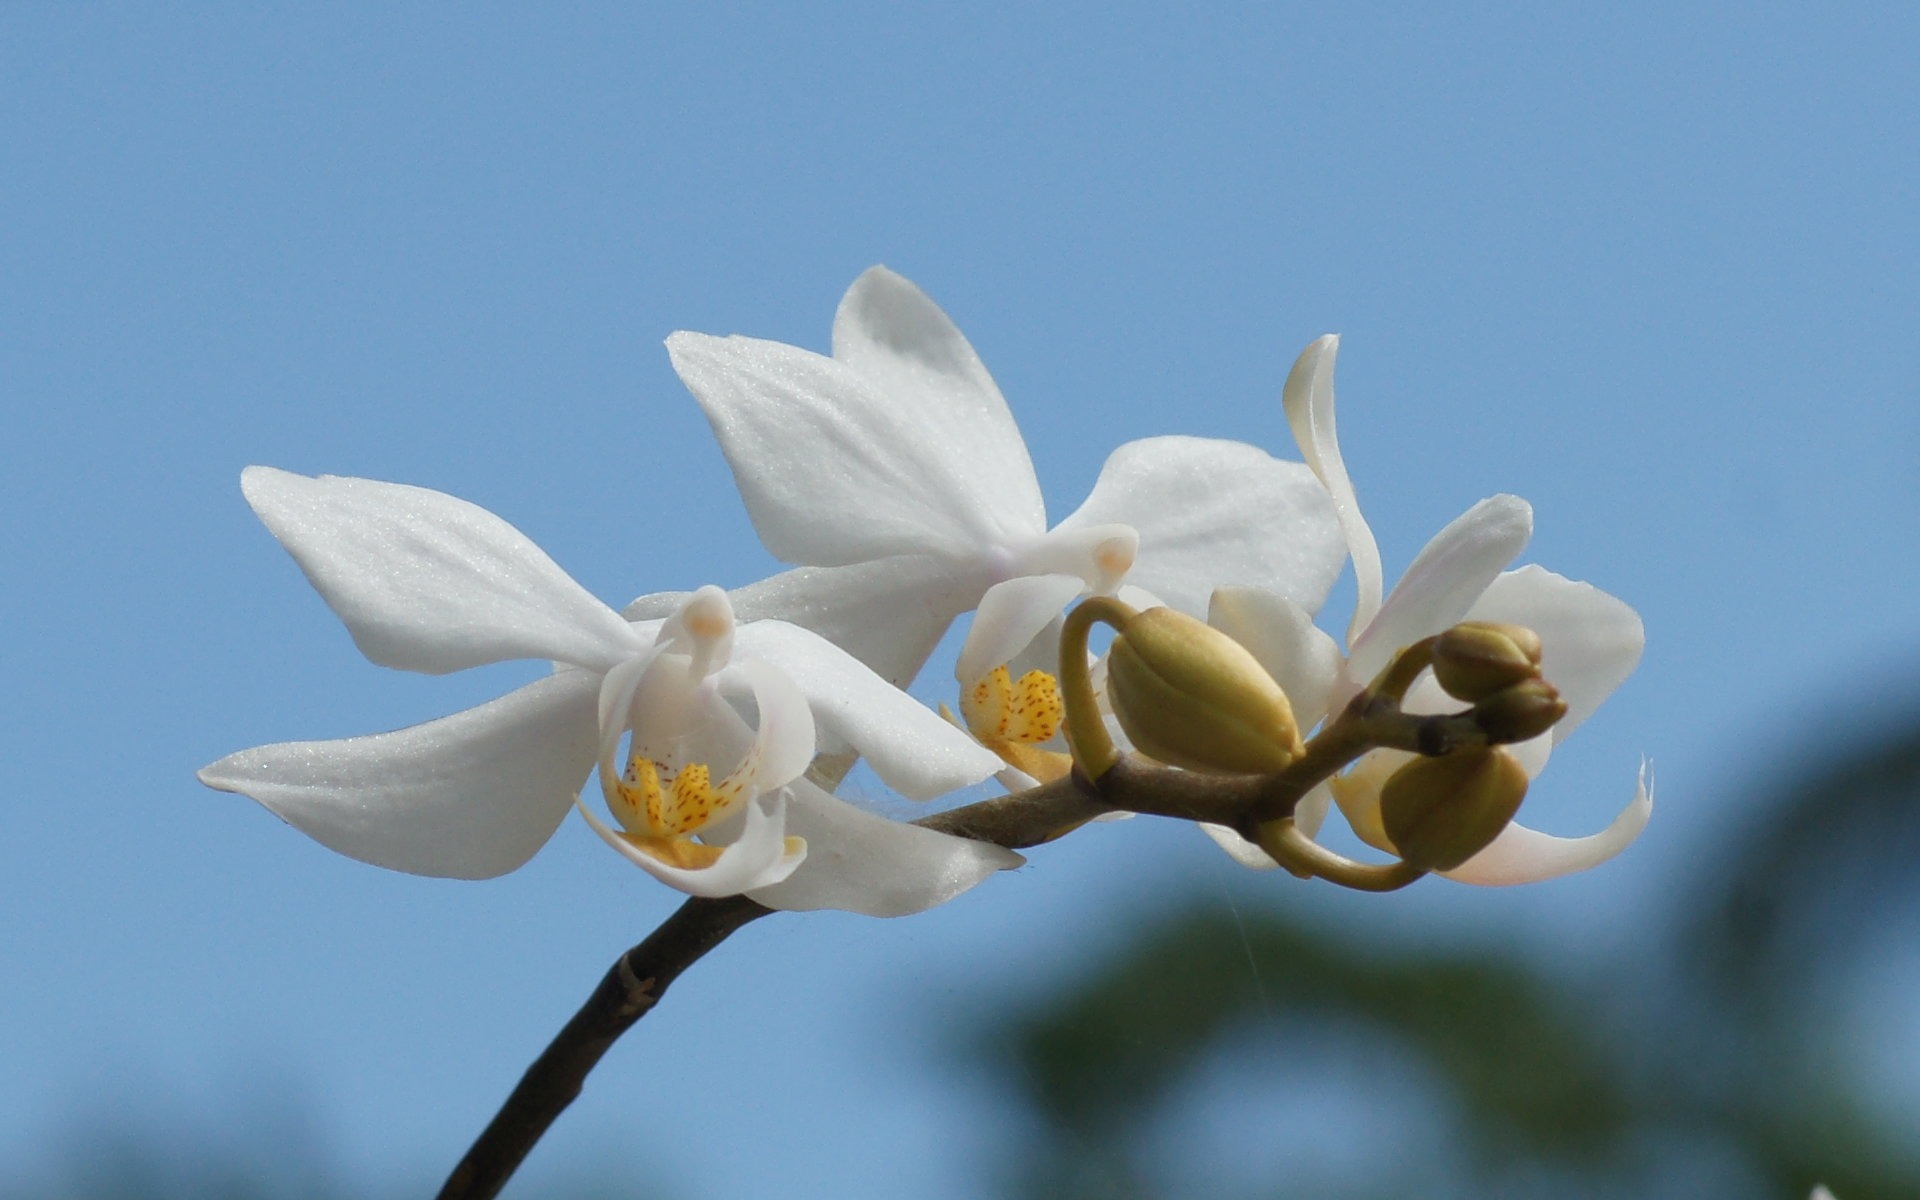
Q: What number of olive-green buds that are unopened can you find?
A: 4